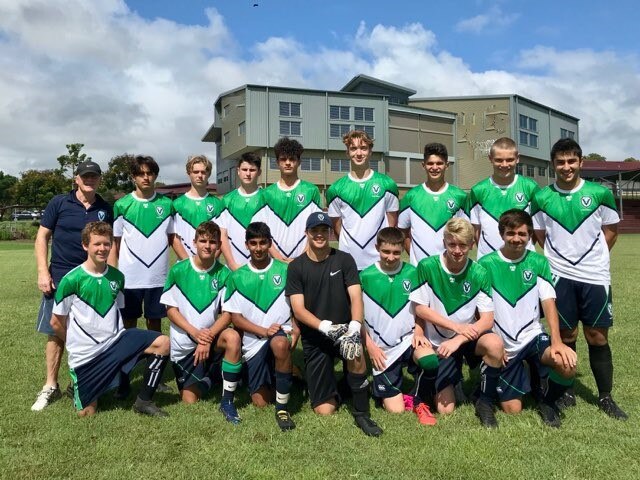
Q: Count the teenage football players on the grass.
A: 15